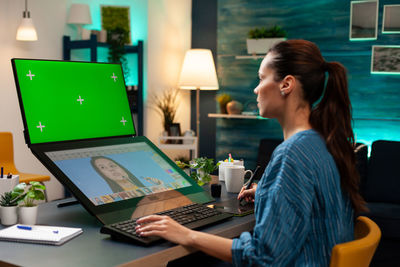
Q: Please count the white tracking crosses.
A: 5